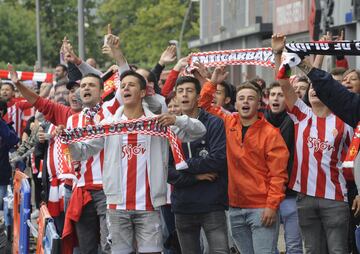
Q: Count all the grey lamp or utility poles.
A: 3